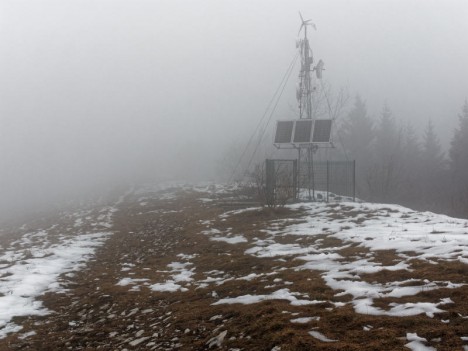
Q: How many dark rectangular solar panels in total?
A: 3